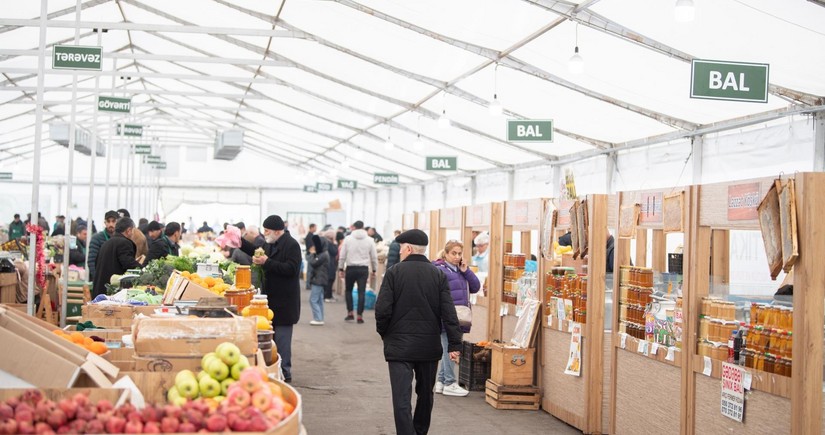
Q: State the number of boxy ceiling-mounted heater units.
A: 2